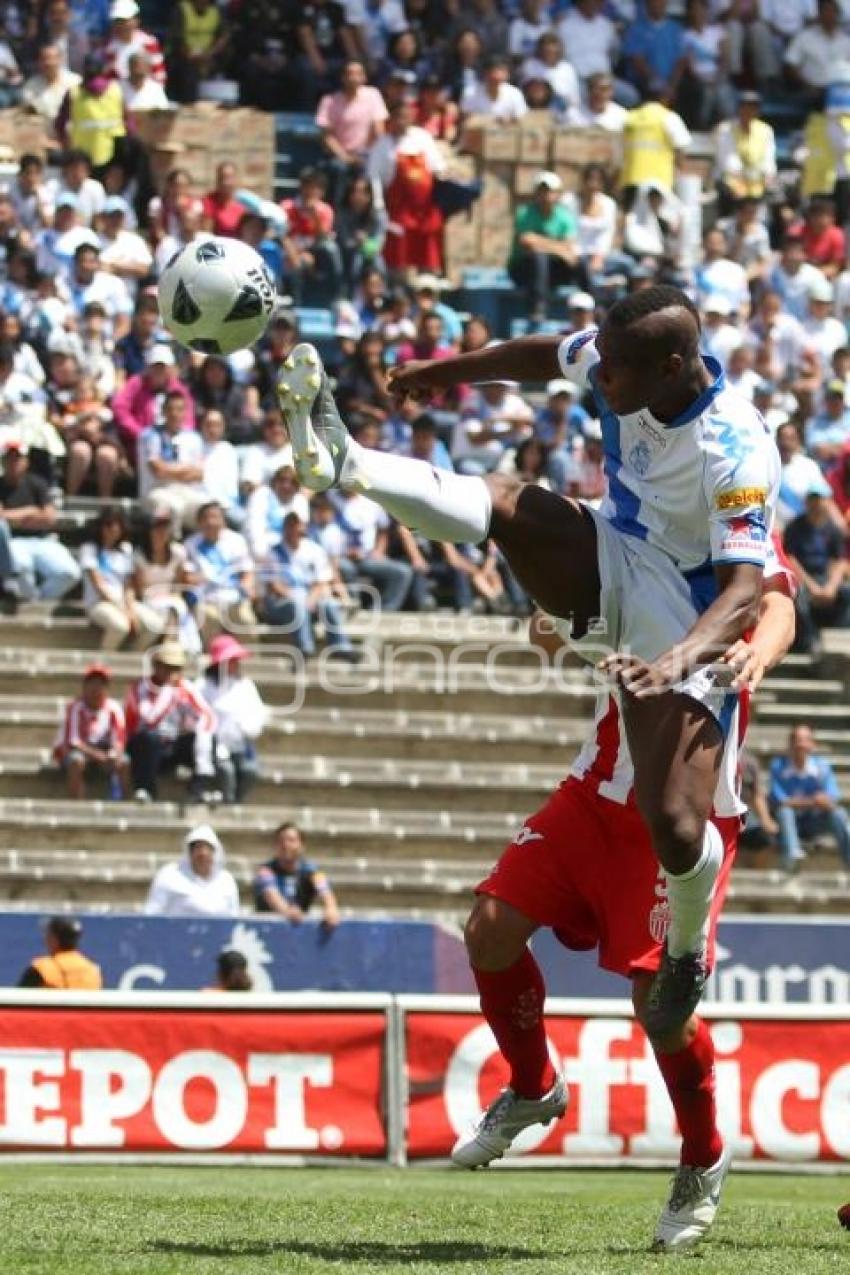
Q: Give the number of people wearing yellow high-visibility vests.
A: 5